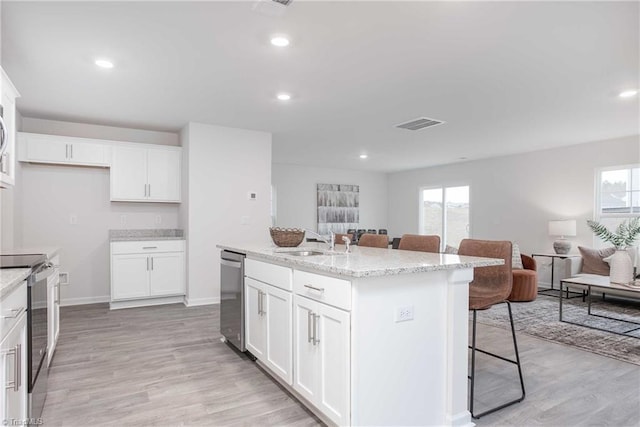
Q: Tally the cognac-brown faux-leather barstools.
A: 4